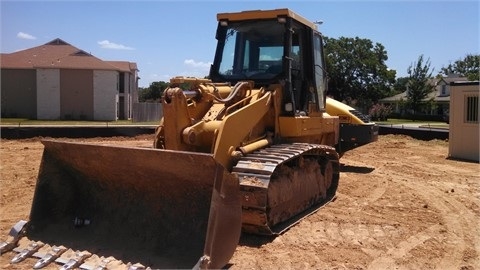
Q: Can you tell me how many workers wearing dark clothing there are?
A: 0